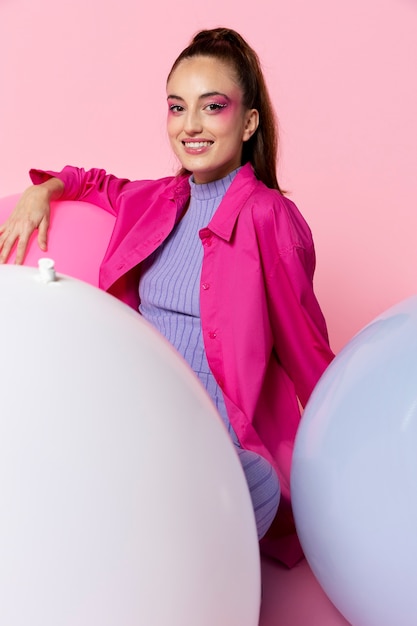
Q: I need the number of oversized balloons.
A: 3